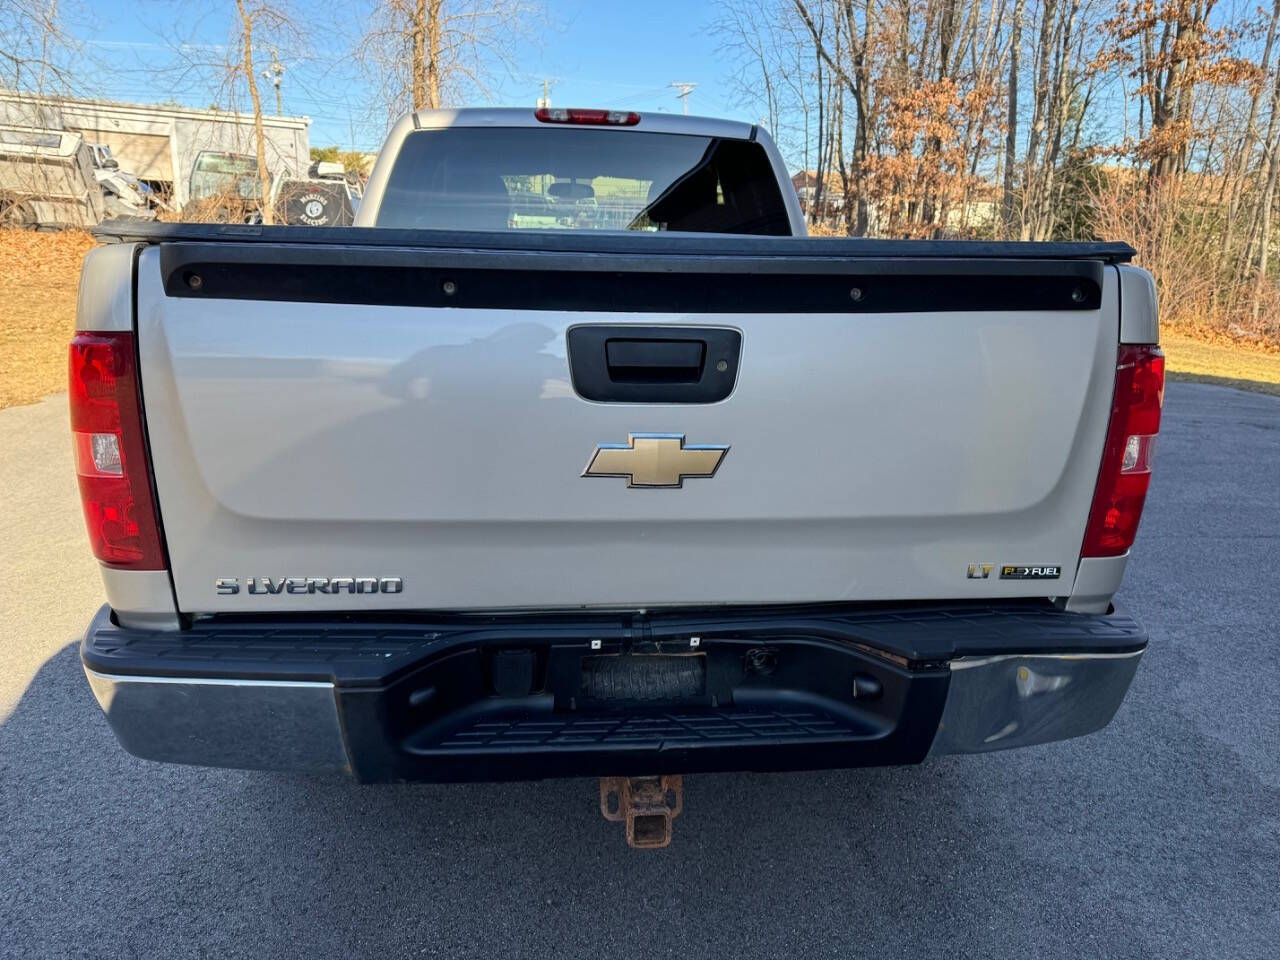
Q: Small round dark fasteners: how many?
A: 4